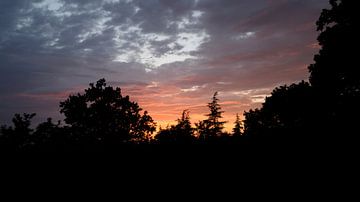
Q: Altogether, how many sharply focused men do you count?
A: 0